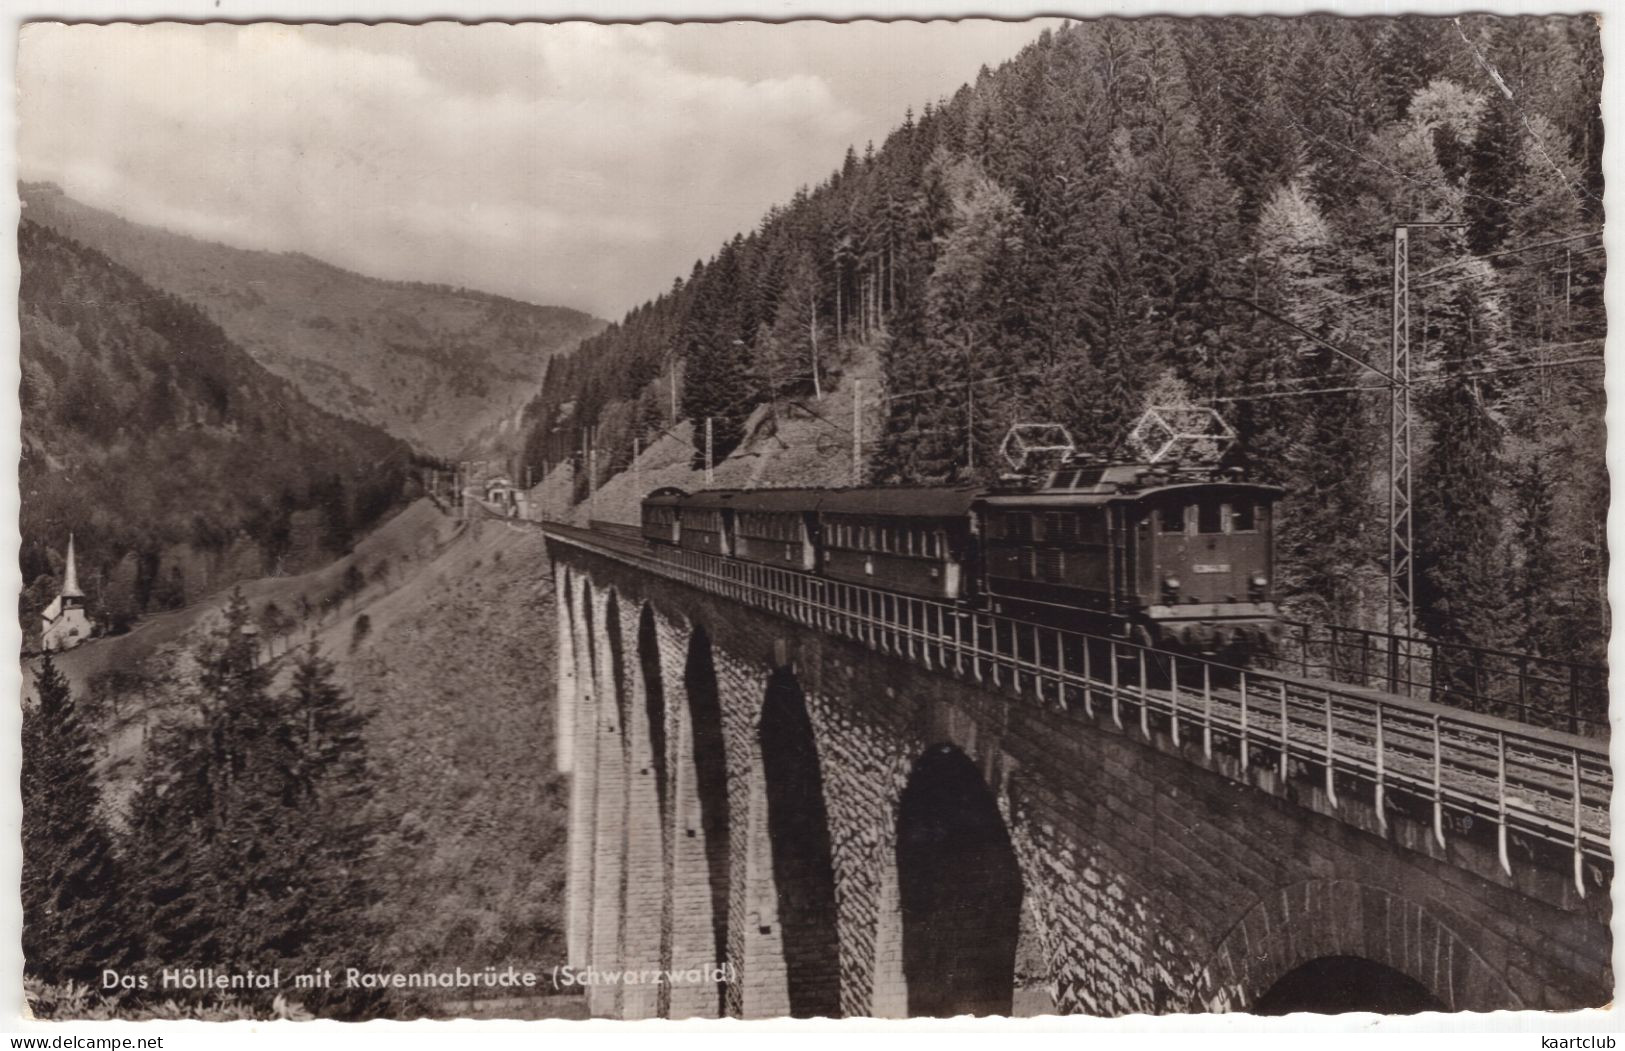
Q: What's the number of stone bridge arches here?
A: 8